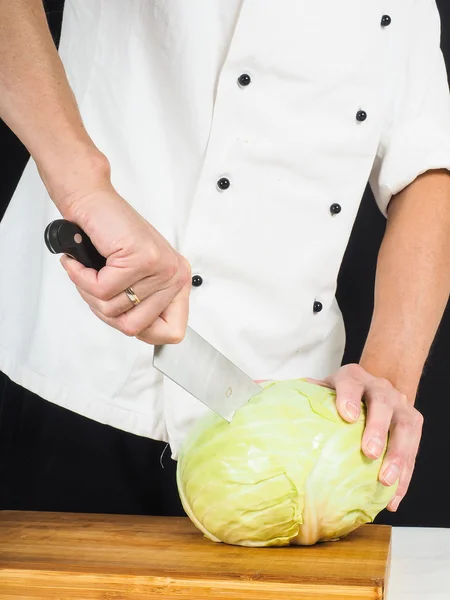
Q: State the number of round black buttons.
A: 7